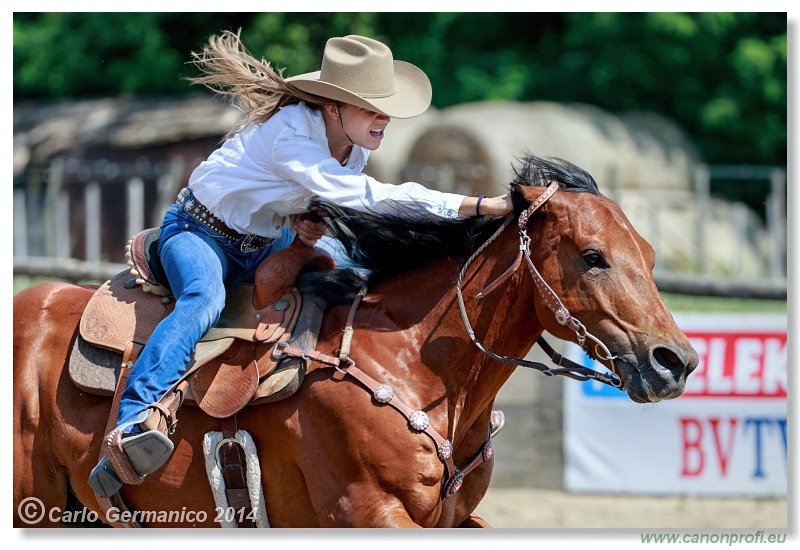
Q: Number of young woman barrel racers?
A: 1